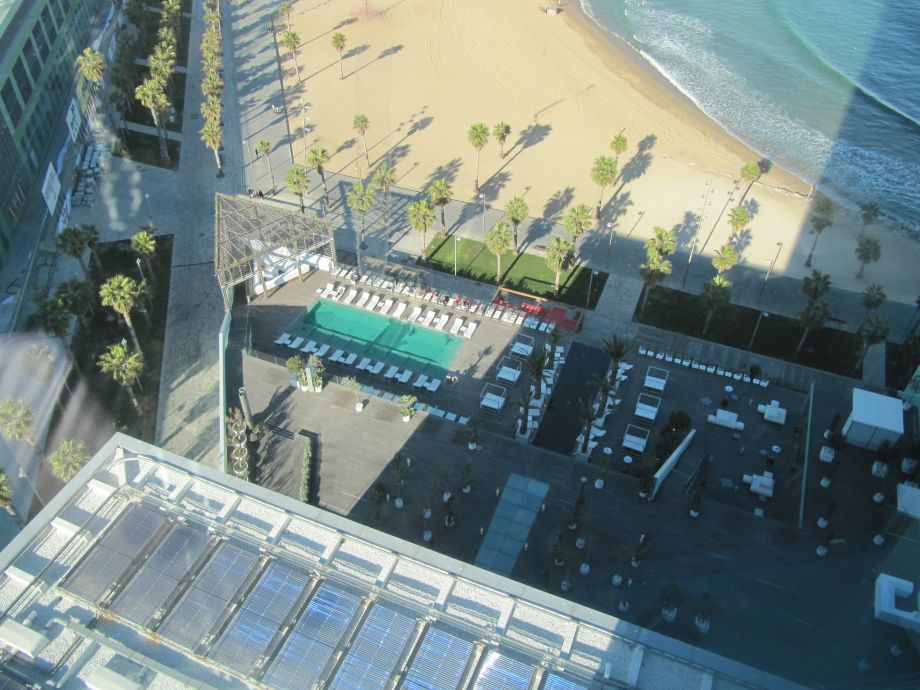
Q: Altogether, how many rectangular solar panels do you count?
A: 9